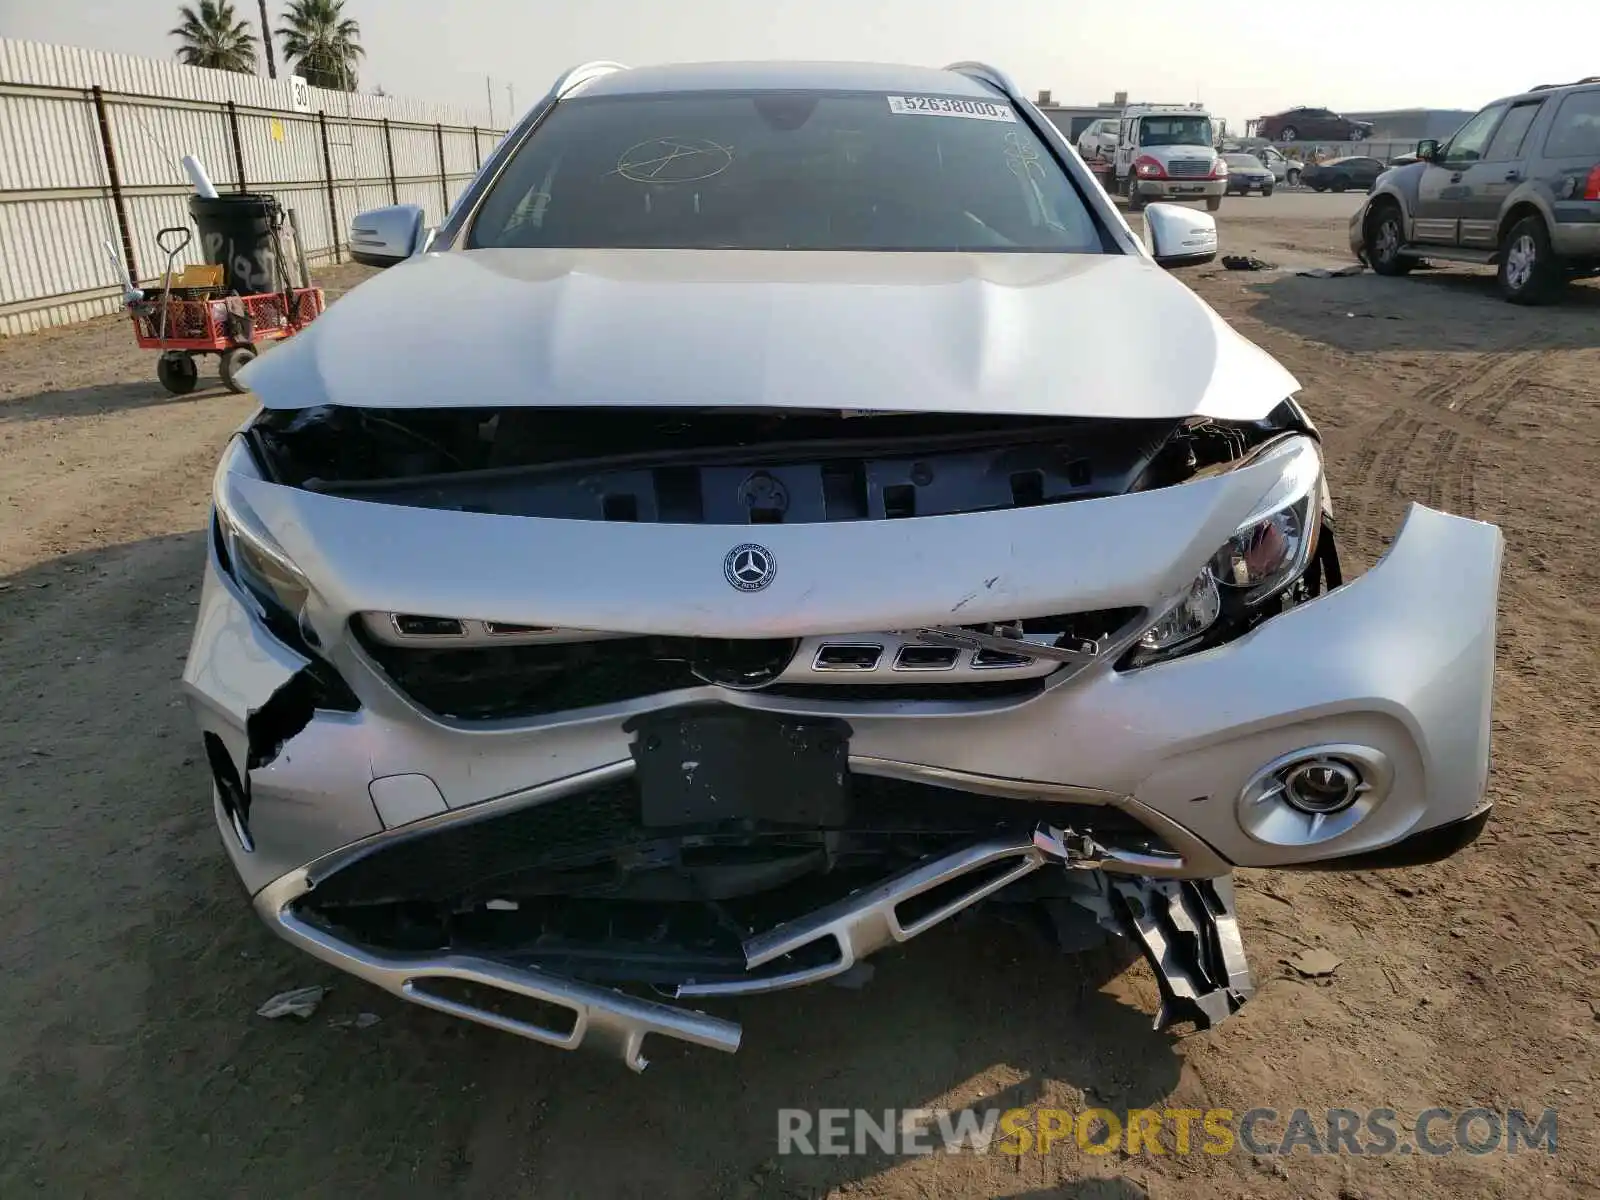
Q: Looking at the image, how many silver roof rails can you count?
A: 2